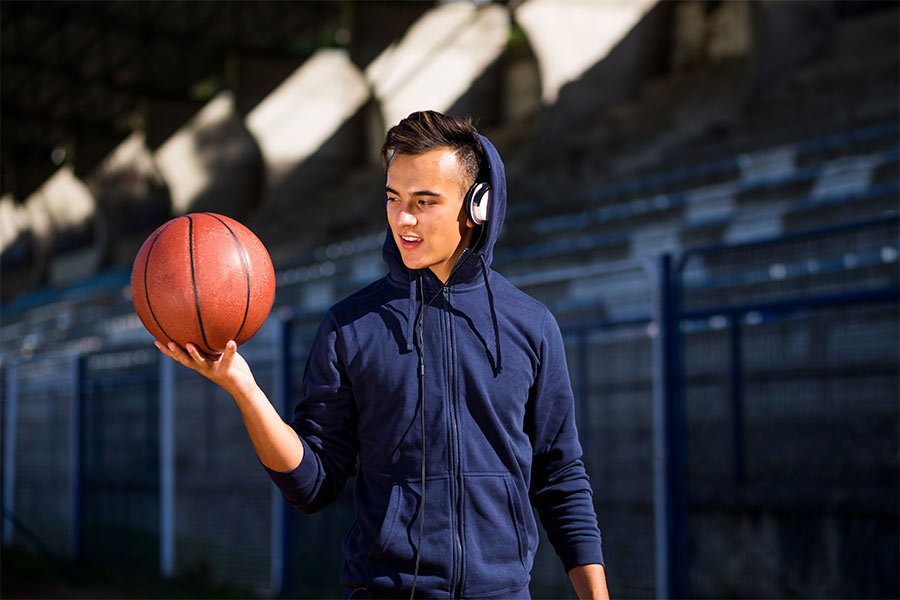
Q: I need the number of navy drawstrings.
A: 2